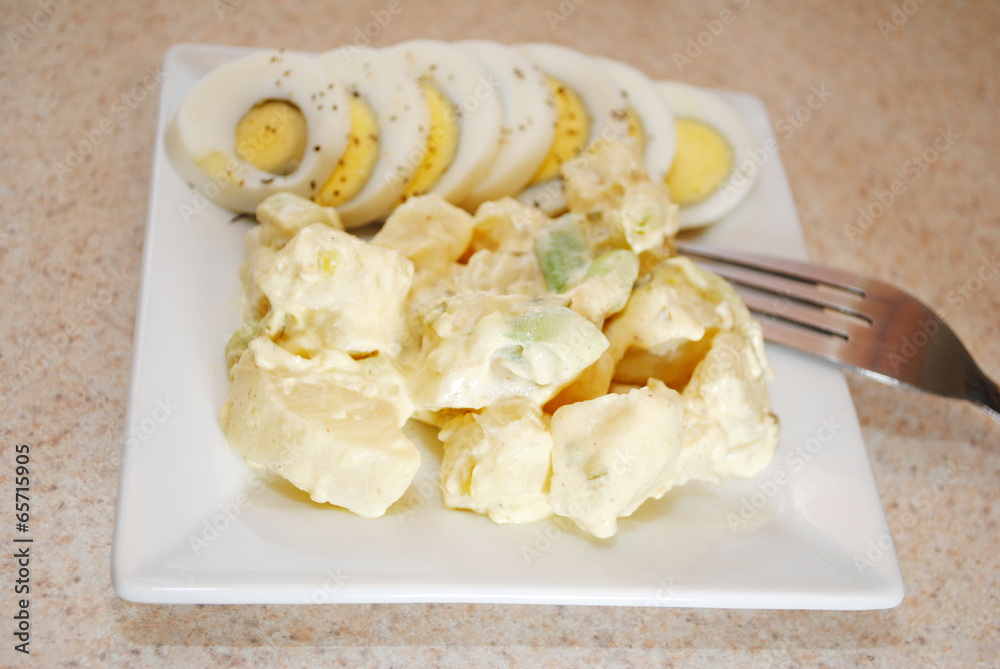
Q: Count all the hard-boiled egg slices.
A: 7